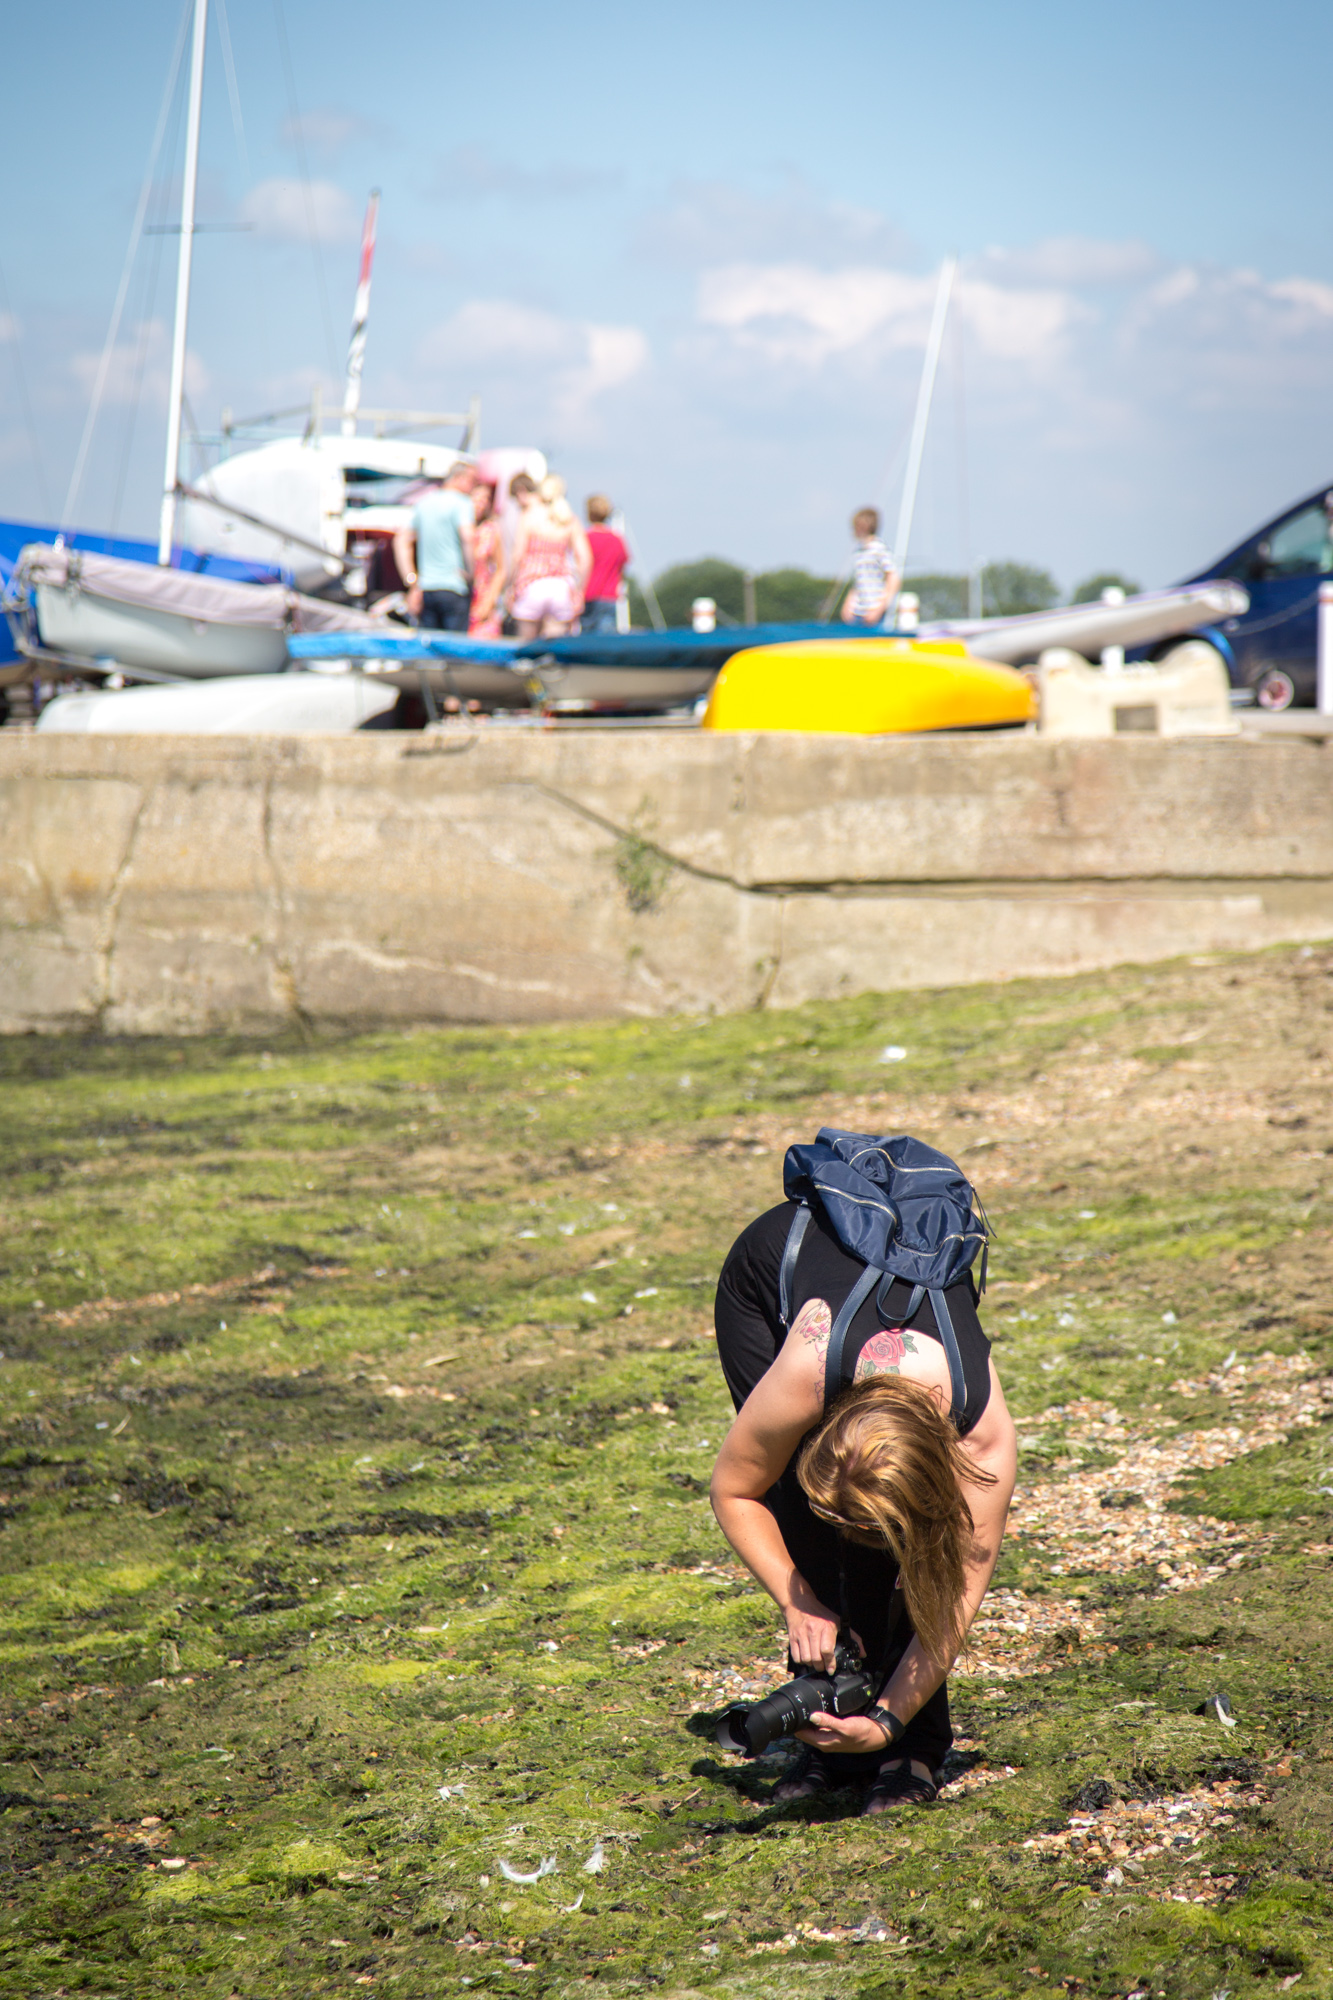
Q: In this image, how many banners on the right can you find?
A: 0